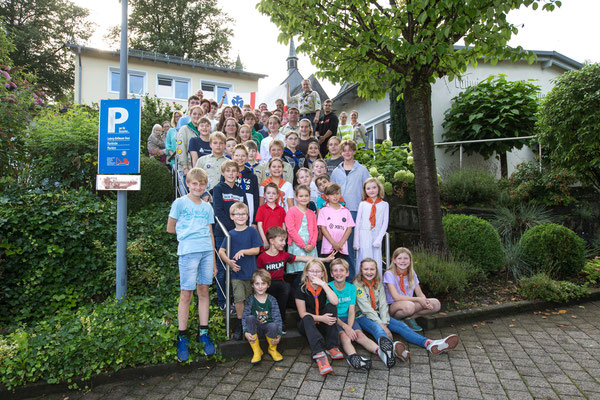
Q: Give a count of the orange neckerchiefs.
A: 6